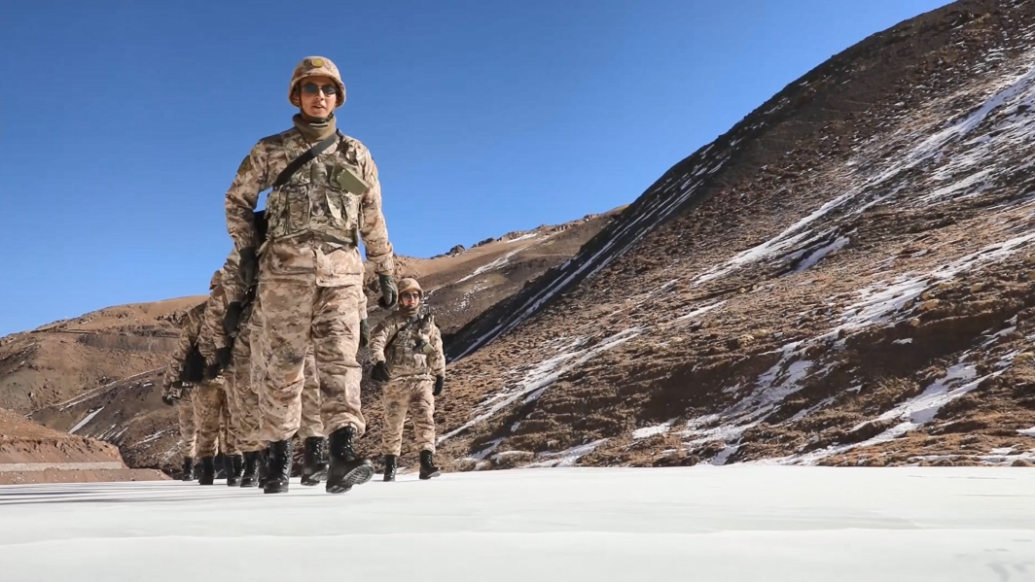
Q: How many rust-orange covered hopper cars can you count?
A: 0